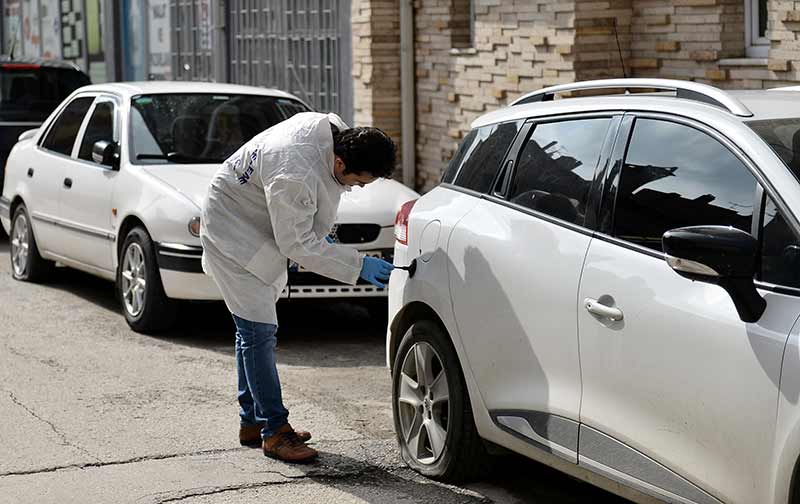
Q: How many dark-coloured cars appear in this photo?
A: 1